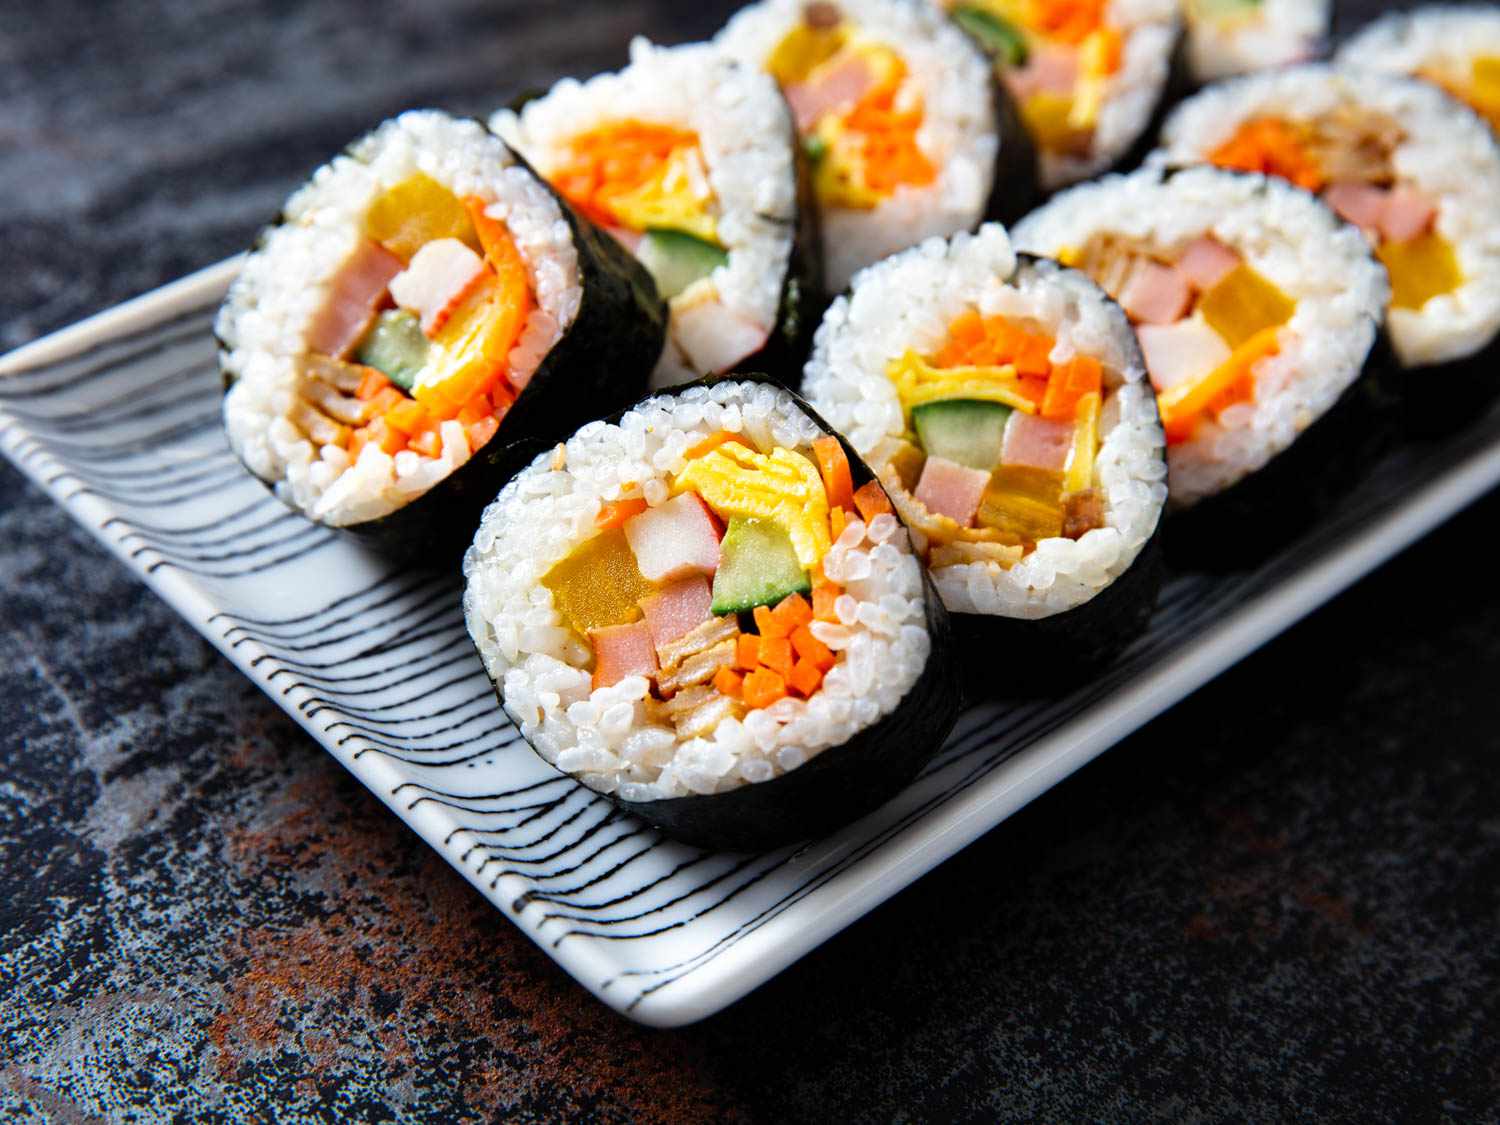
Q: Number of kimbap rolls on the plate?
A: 10